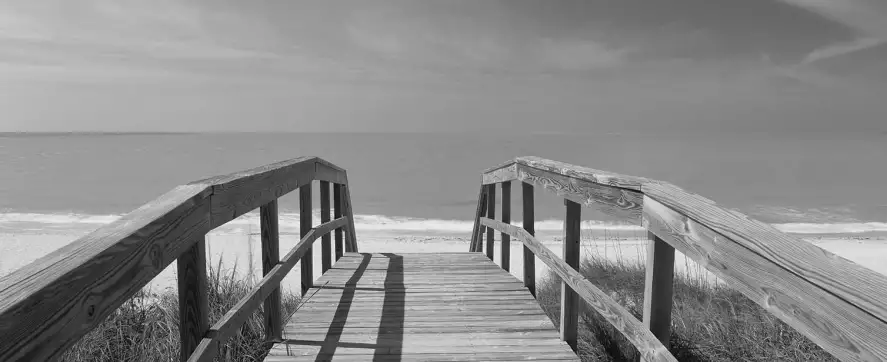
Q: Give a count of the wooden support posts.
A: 10